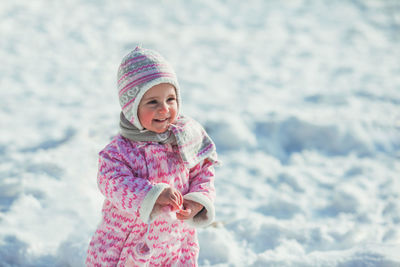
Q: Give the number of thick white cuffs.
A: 2